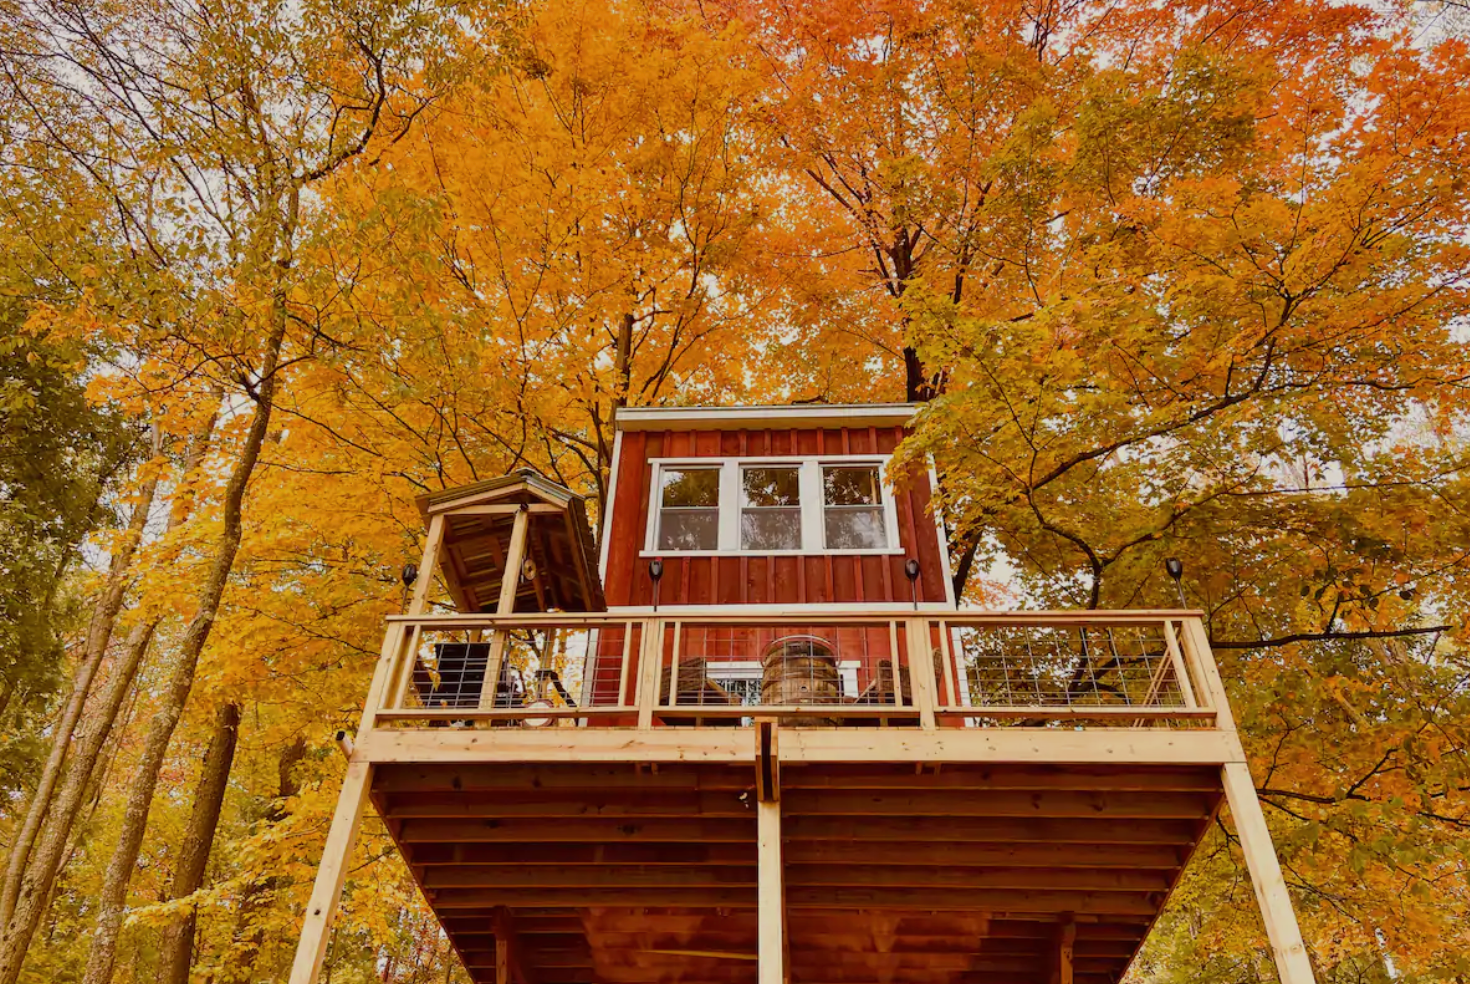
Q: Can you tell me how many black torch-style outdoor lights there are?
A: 4